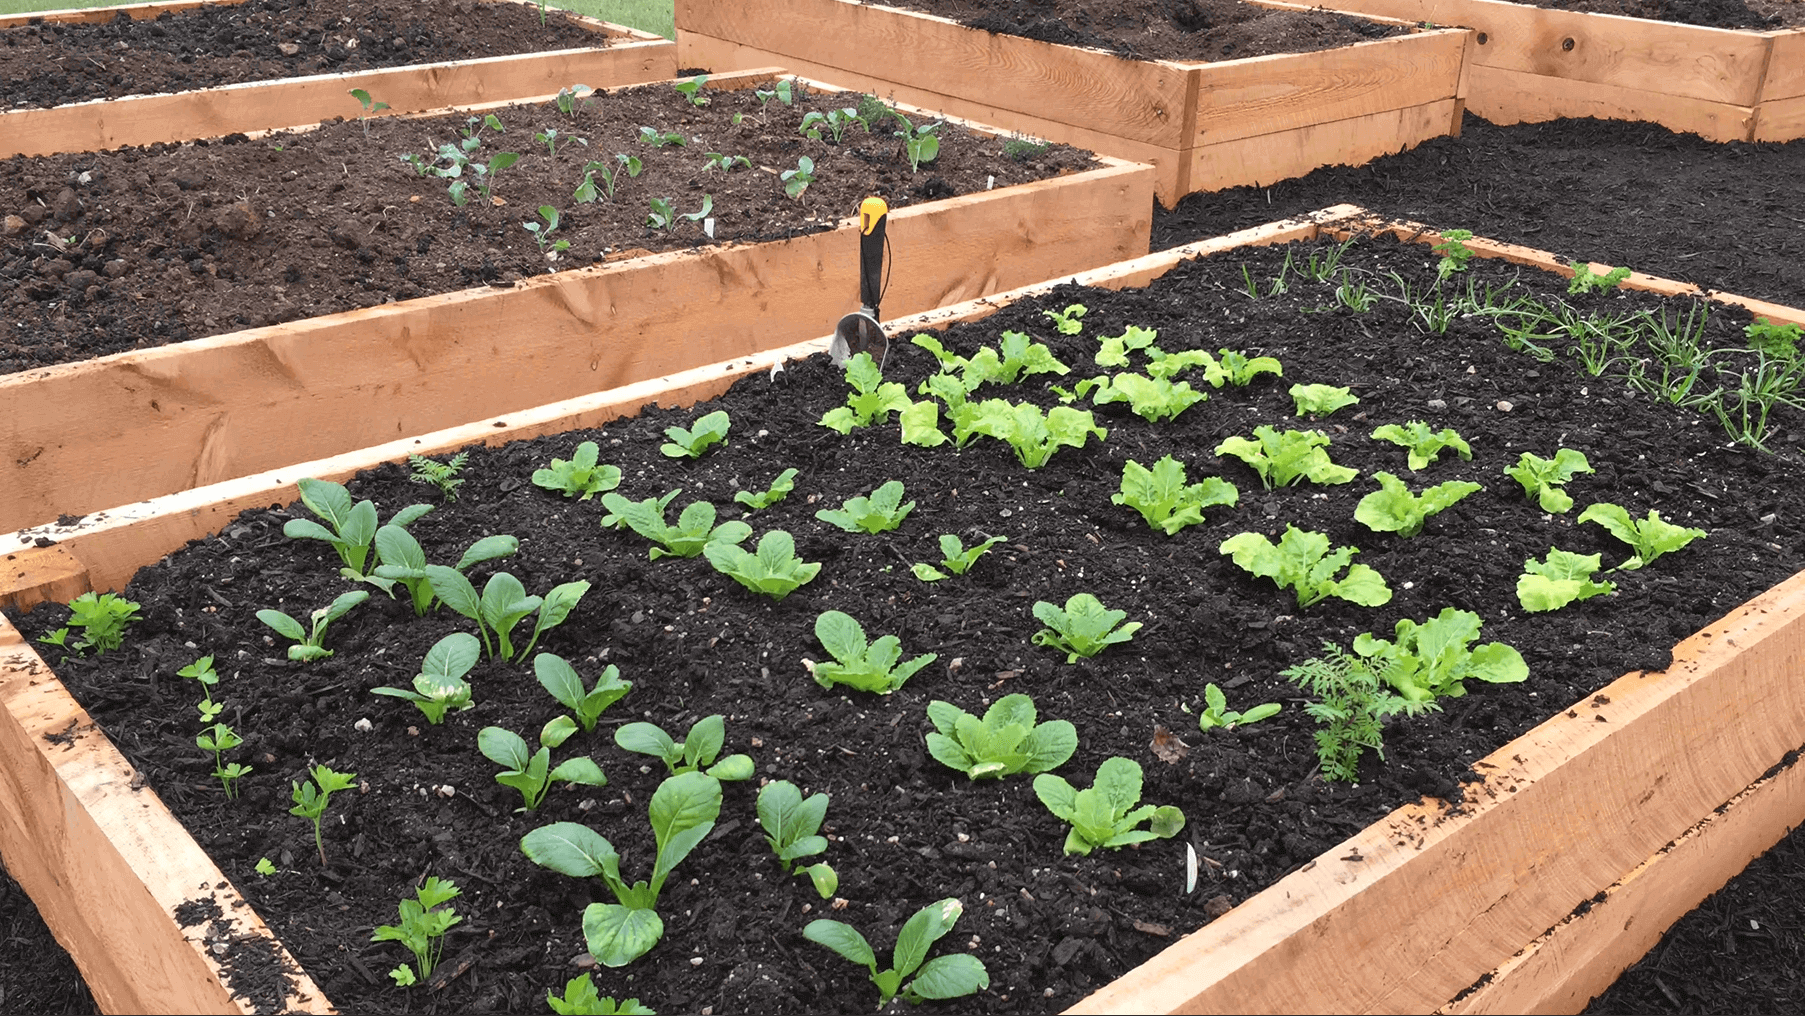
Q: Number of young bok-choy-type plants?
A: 11